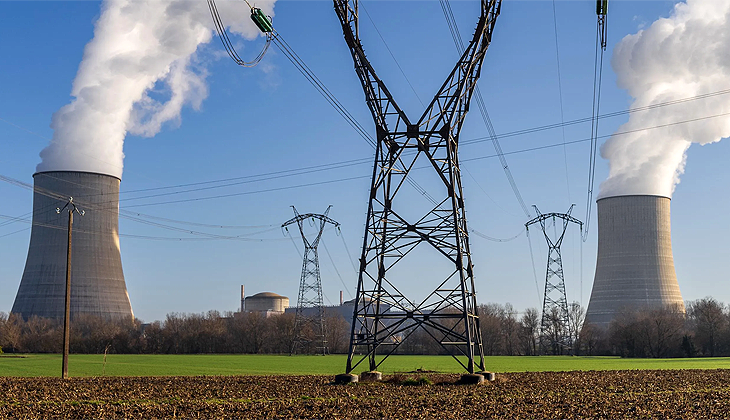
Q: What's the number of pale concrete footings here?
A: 4